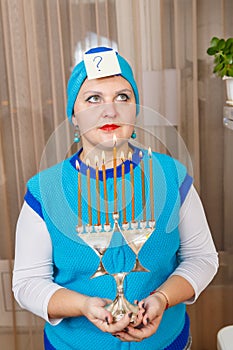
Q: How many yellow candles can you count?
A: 9